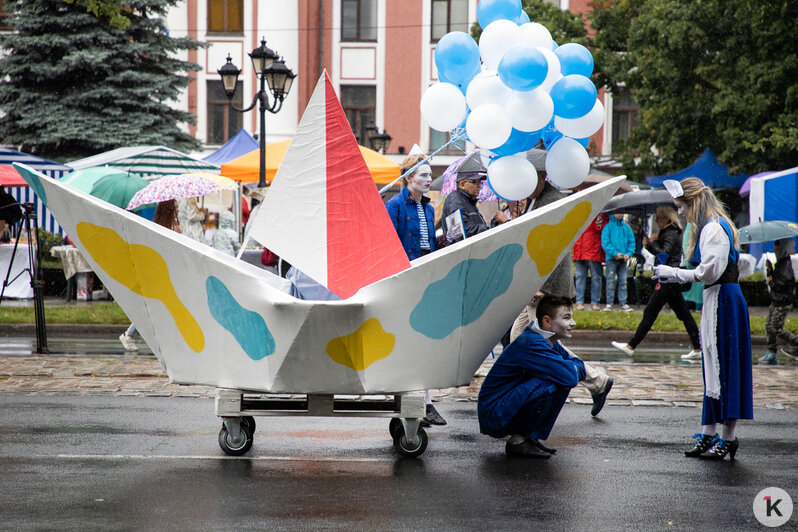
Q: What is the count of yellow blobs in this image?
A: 3